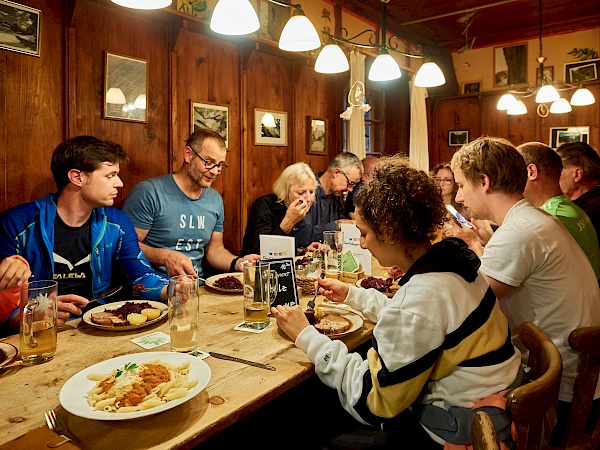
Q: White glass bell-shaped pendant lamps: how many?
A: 11